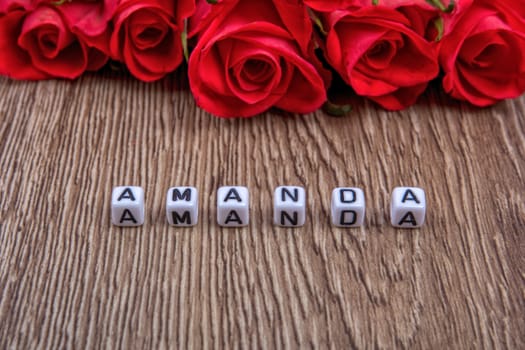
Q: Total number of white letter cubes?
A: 6